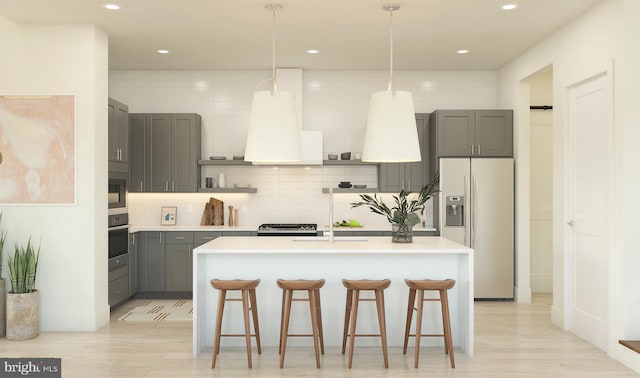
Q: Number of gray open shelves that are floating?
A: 4